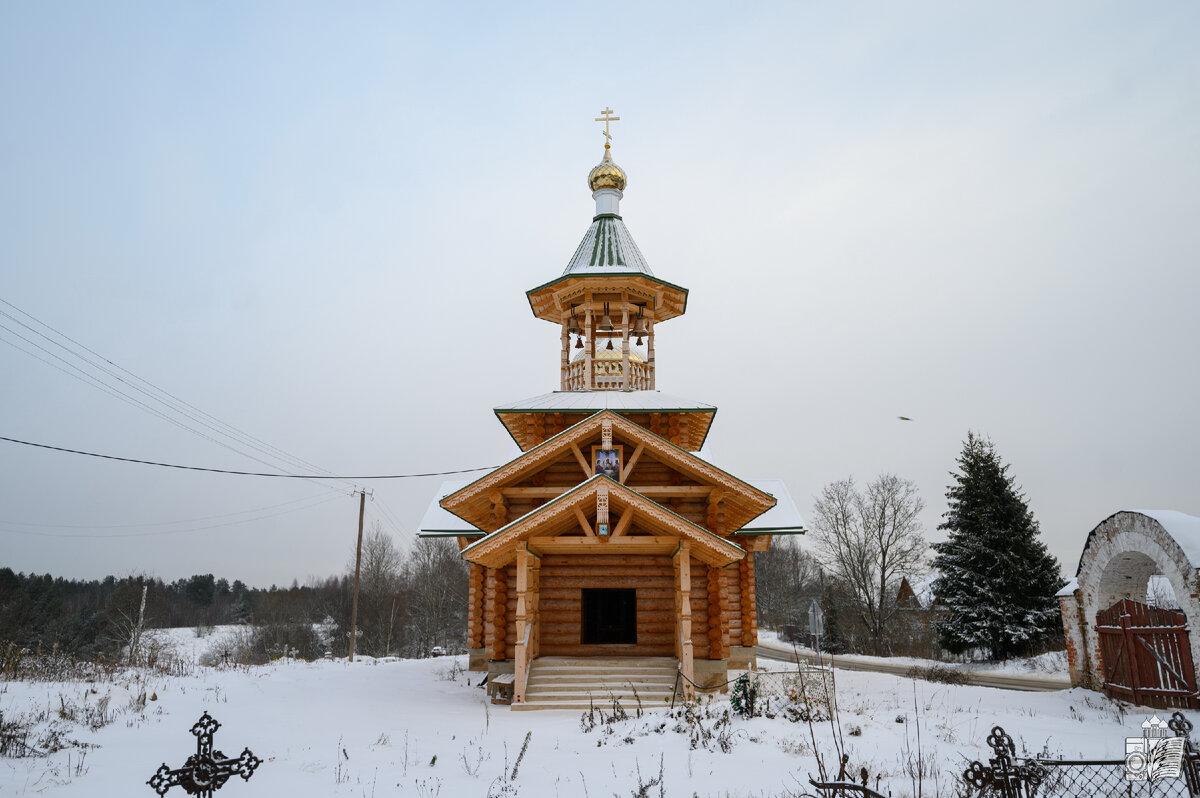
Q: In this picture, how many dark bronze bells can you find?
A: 6